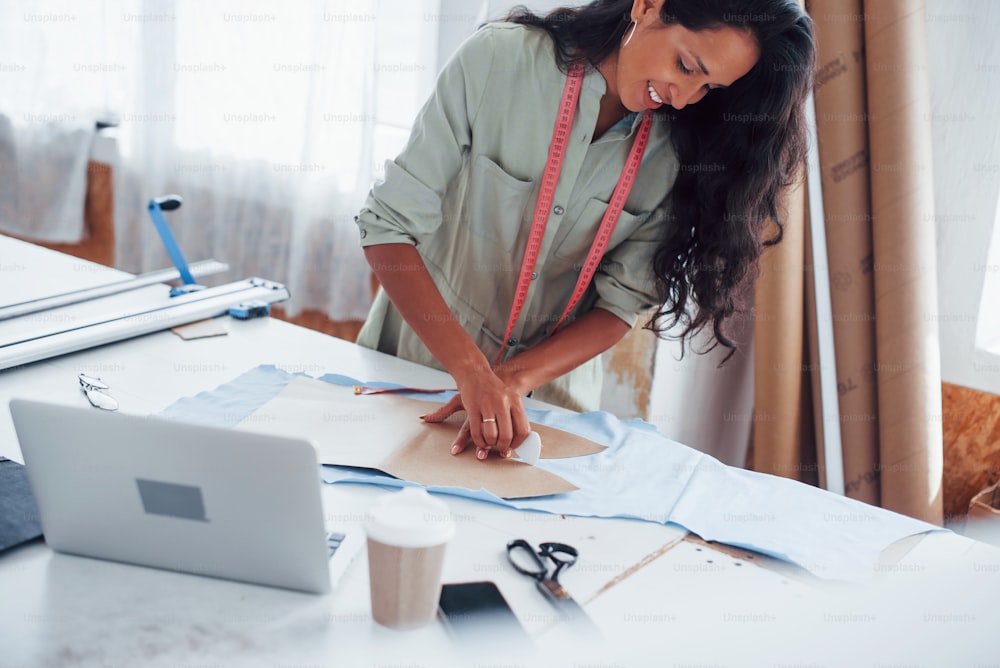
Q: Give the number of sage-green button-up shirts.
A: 1